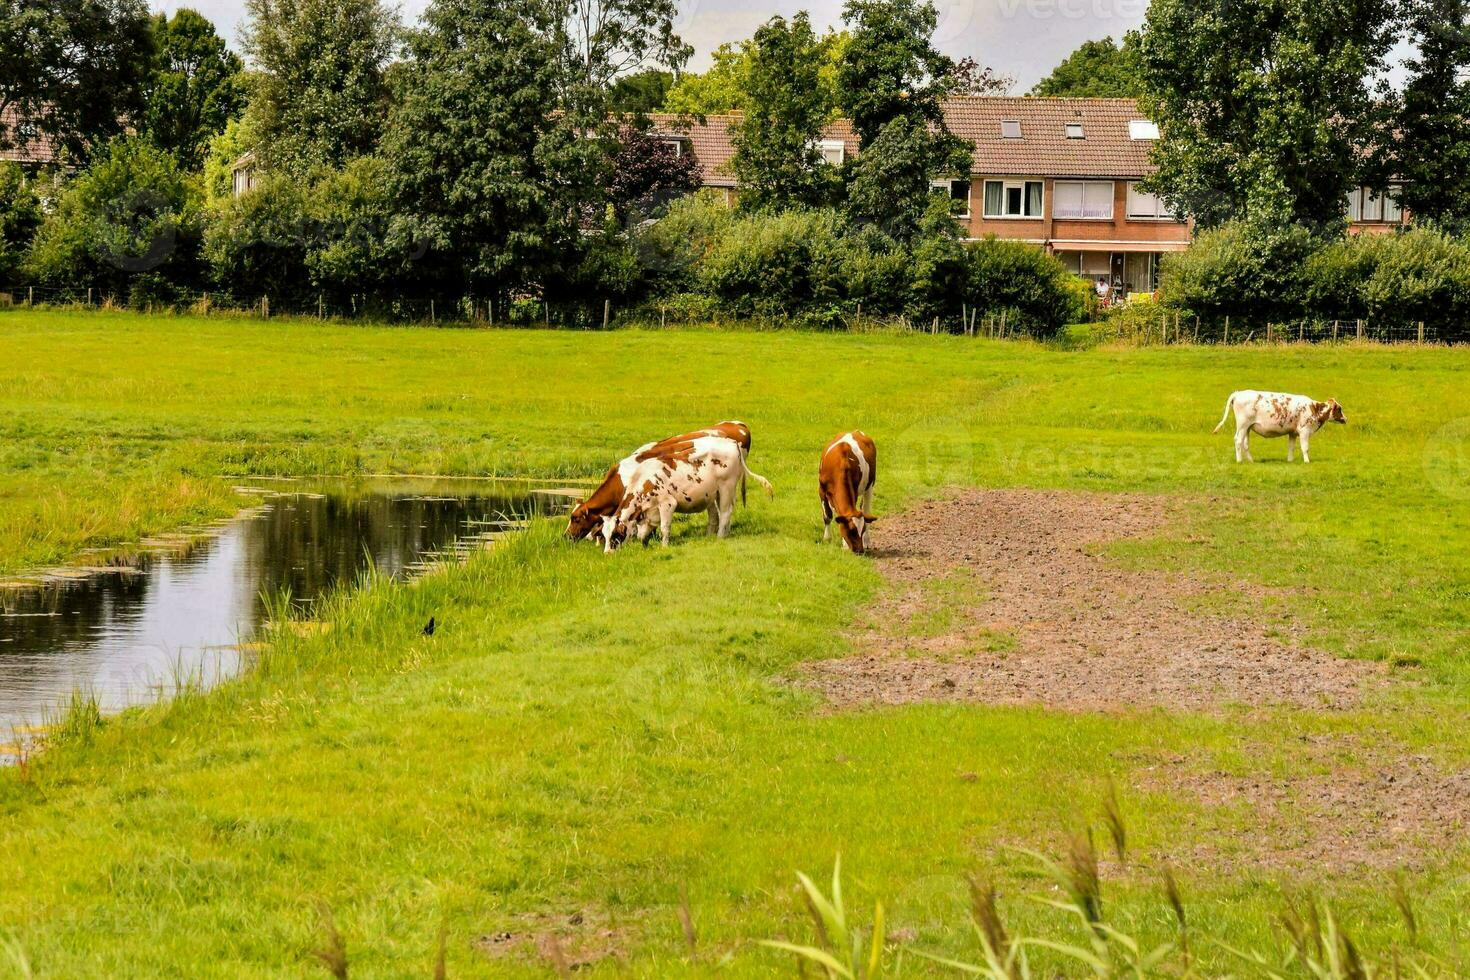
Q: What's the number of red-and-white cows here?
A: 4